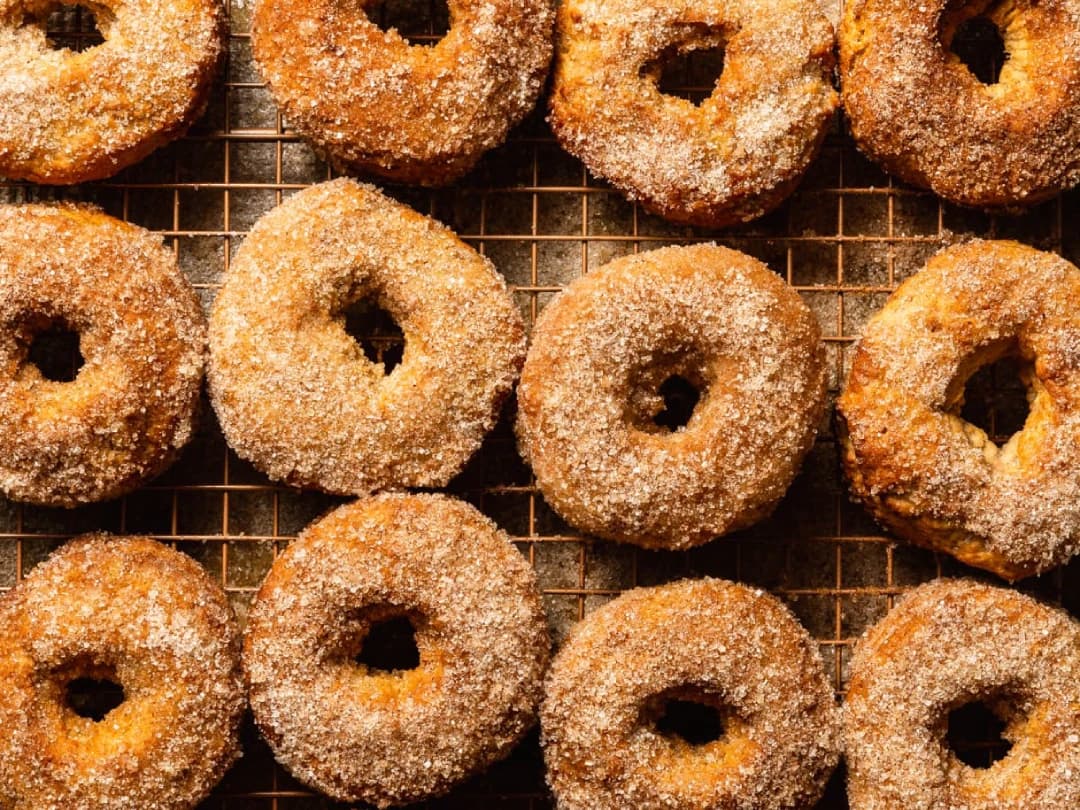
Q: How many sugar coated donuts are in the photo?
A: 12